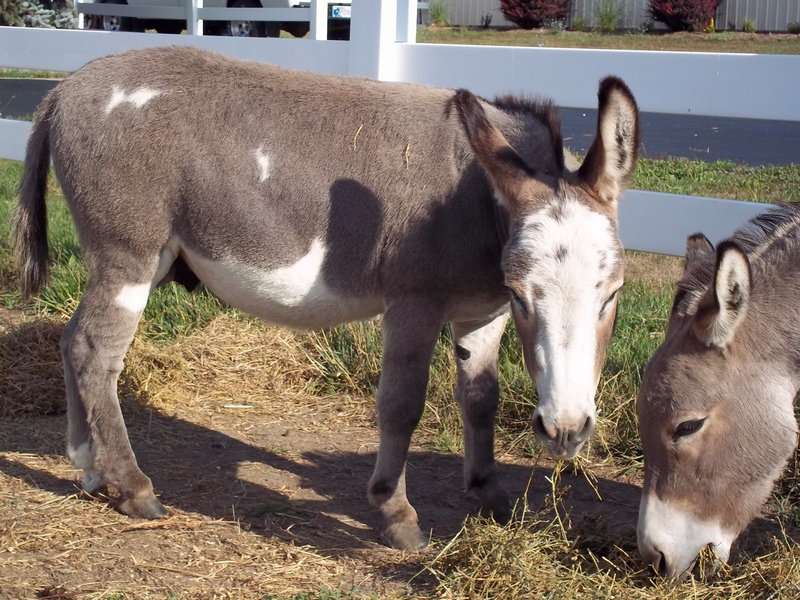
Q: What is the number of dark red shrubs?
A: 2